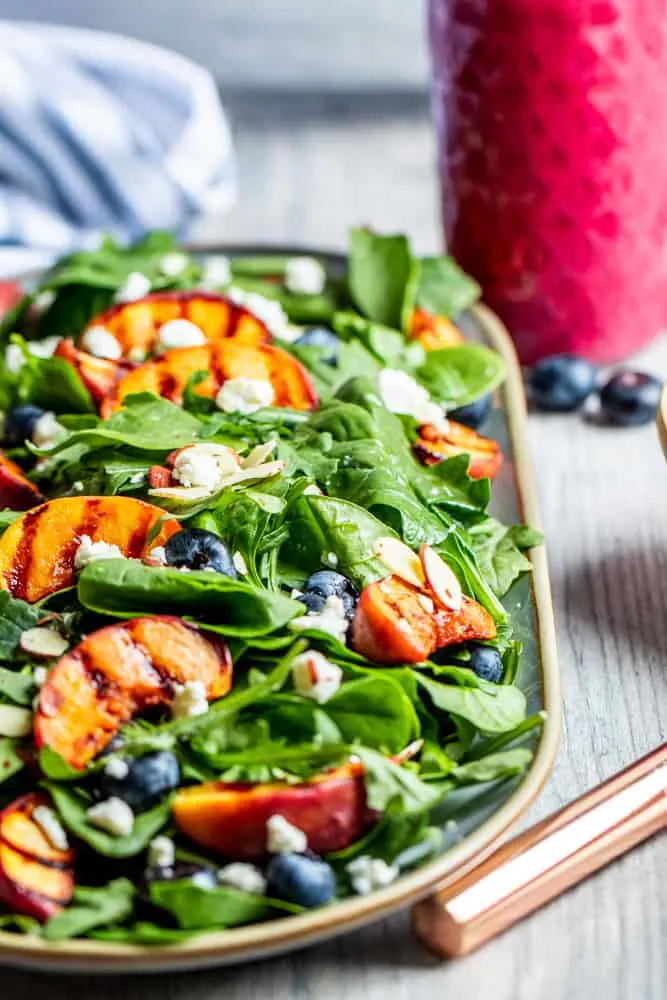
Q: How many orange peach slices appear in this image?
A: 11